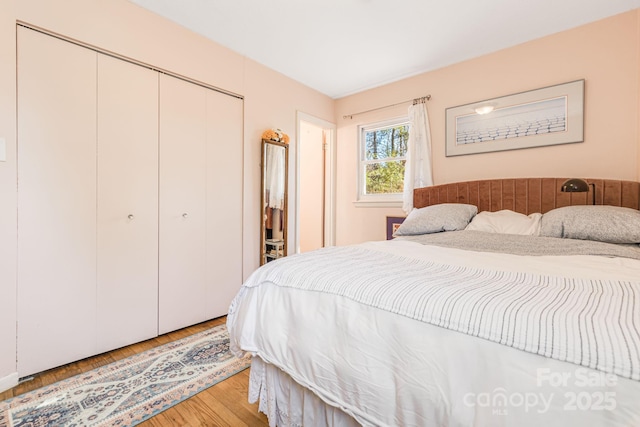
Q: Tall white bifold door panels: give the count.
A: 4